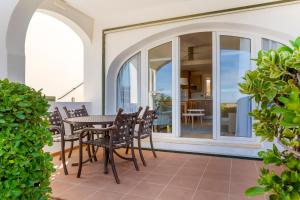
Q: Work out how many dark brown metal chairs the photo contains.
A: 4